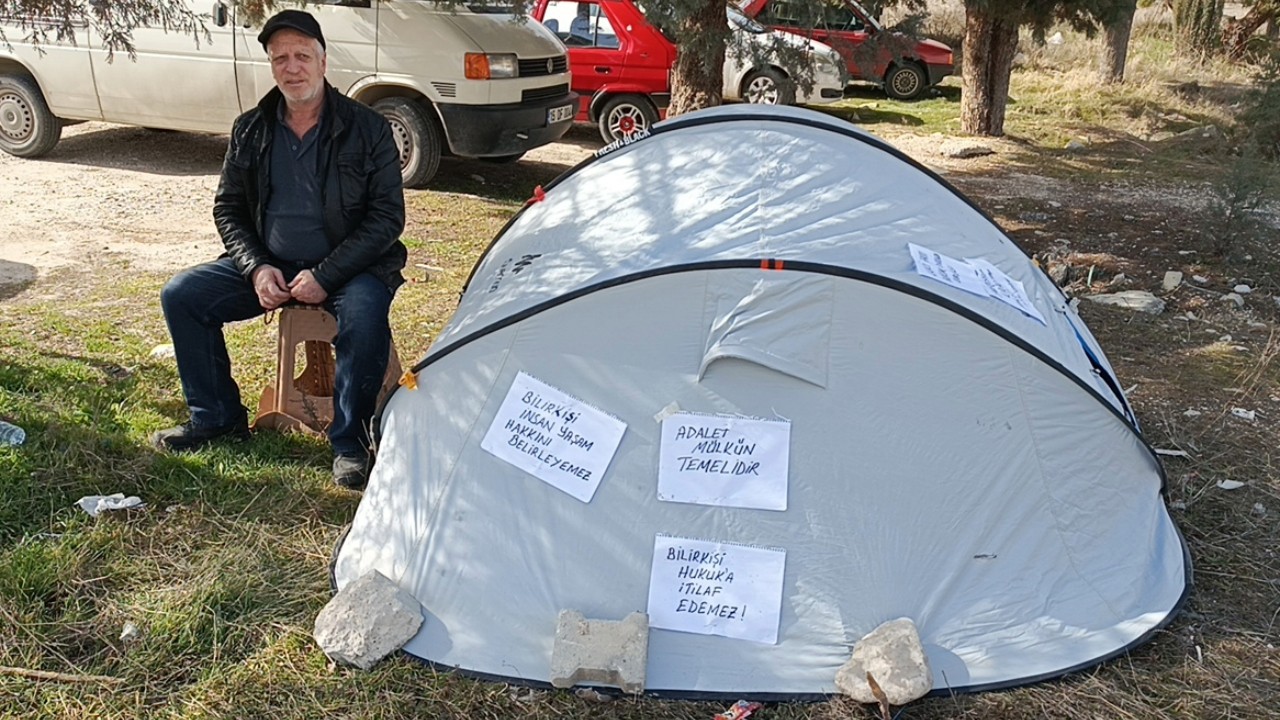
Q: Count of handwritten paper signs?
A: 5